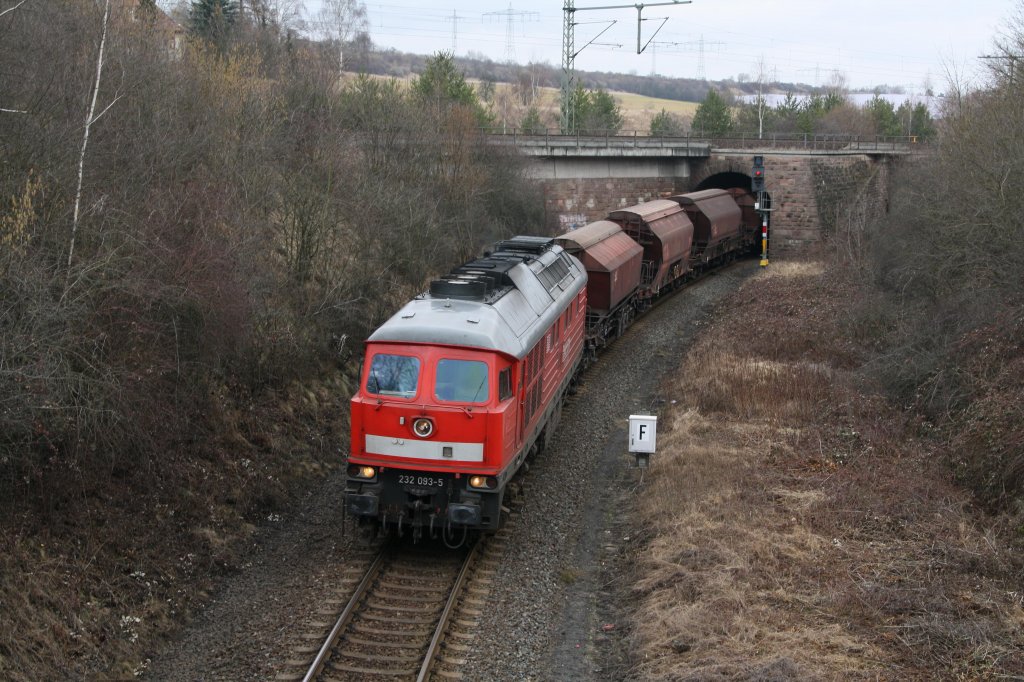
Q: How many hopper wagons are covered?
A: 4